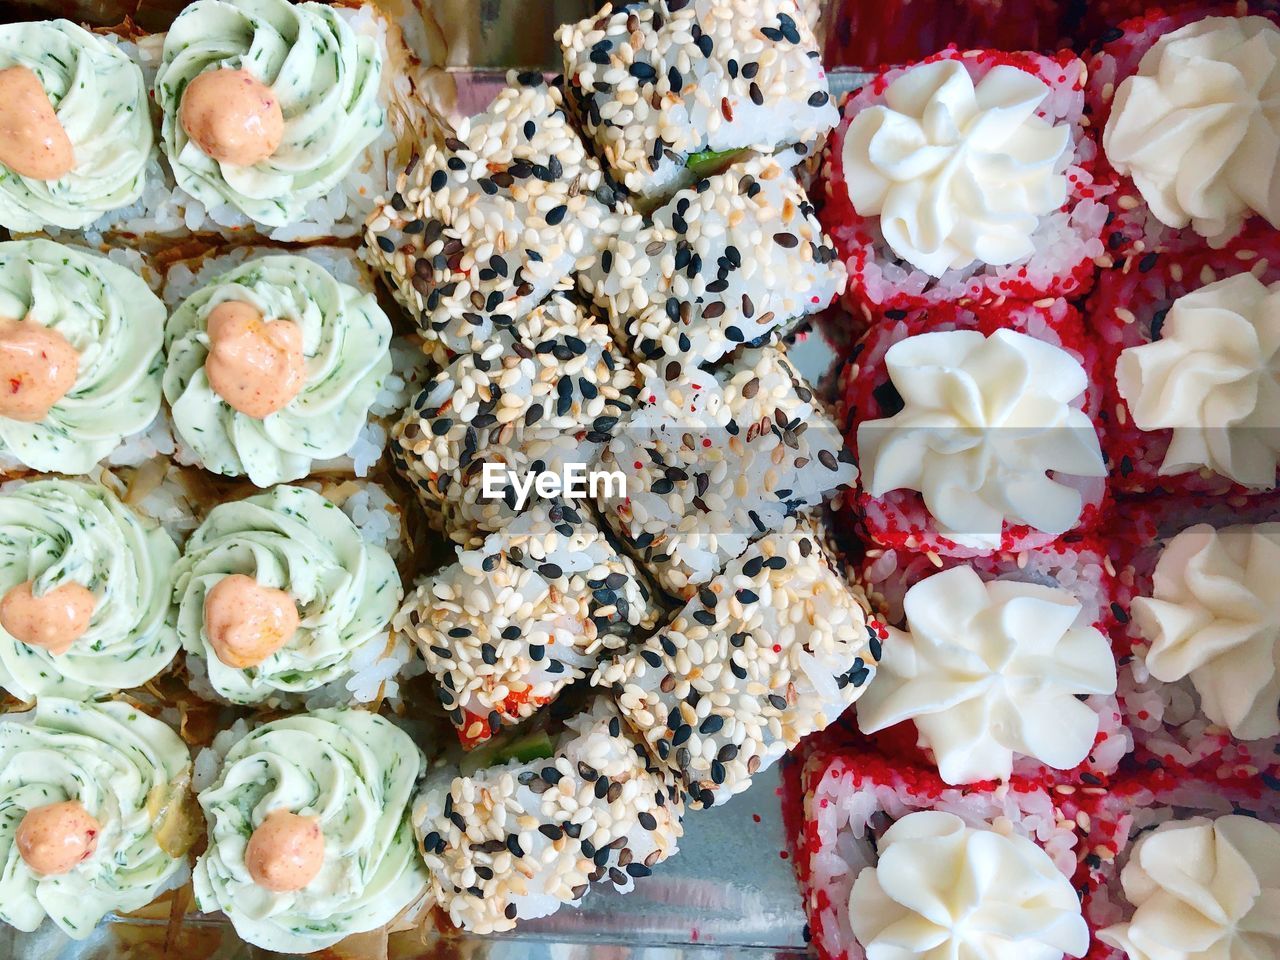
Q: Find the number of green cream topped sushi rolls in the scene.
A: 8